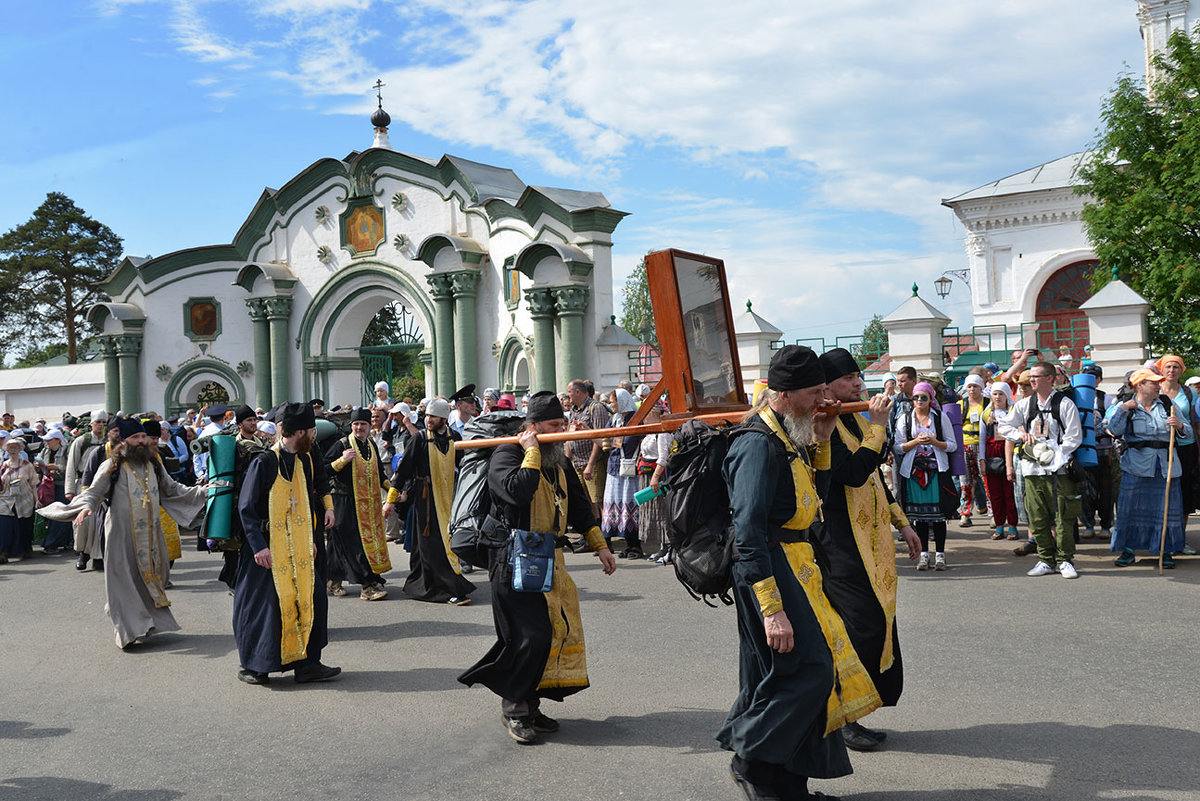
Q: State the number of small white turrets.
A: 4